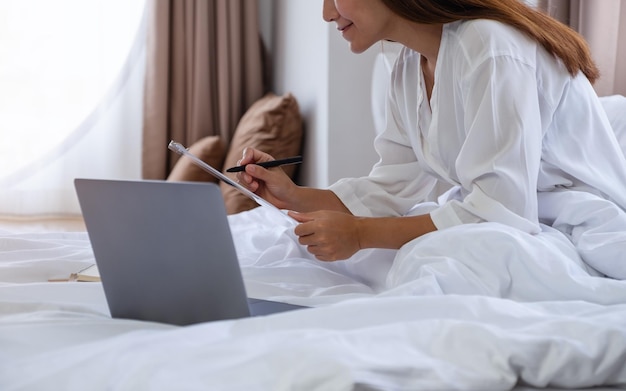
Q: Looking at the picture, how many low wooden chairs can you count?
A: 0